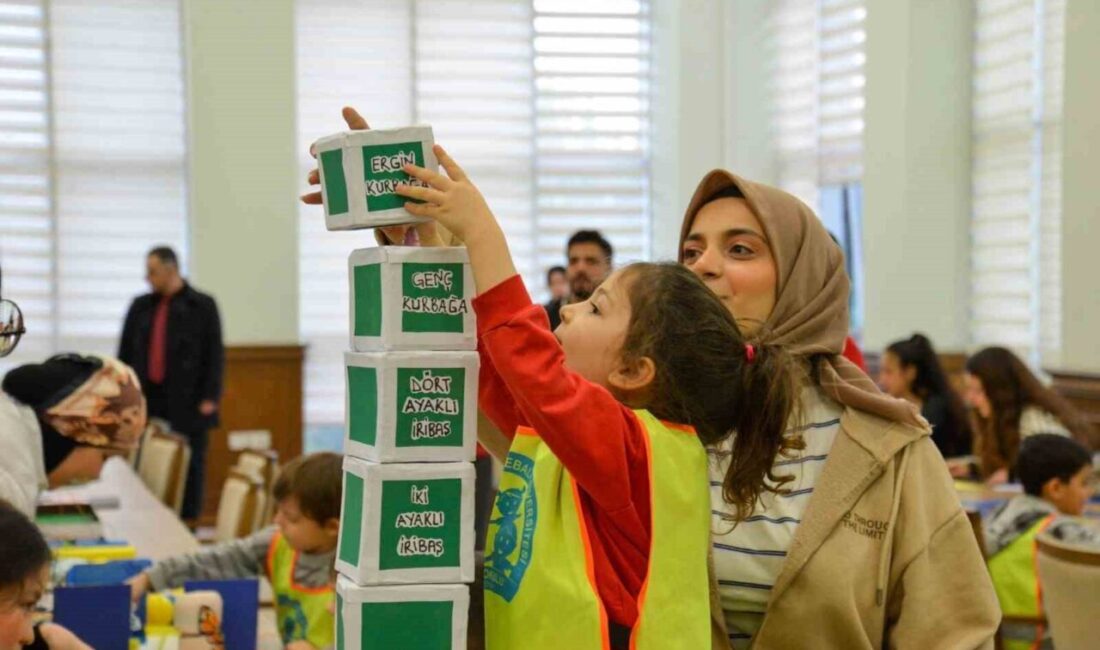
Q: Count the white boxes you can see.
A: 5